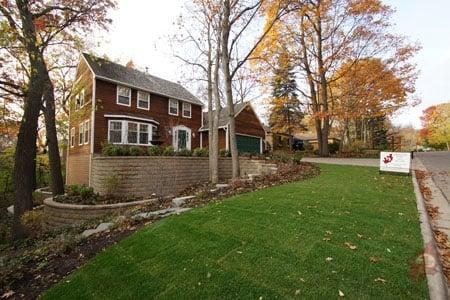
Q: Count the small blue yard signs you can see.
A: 0